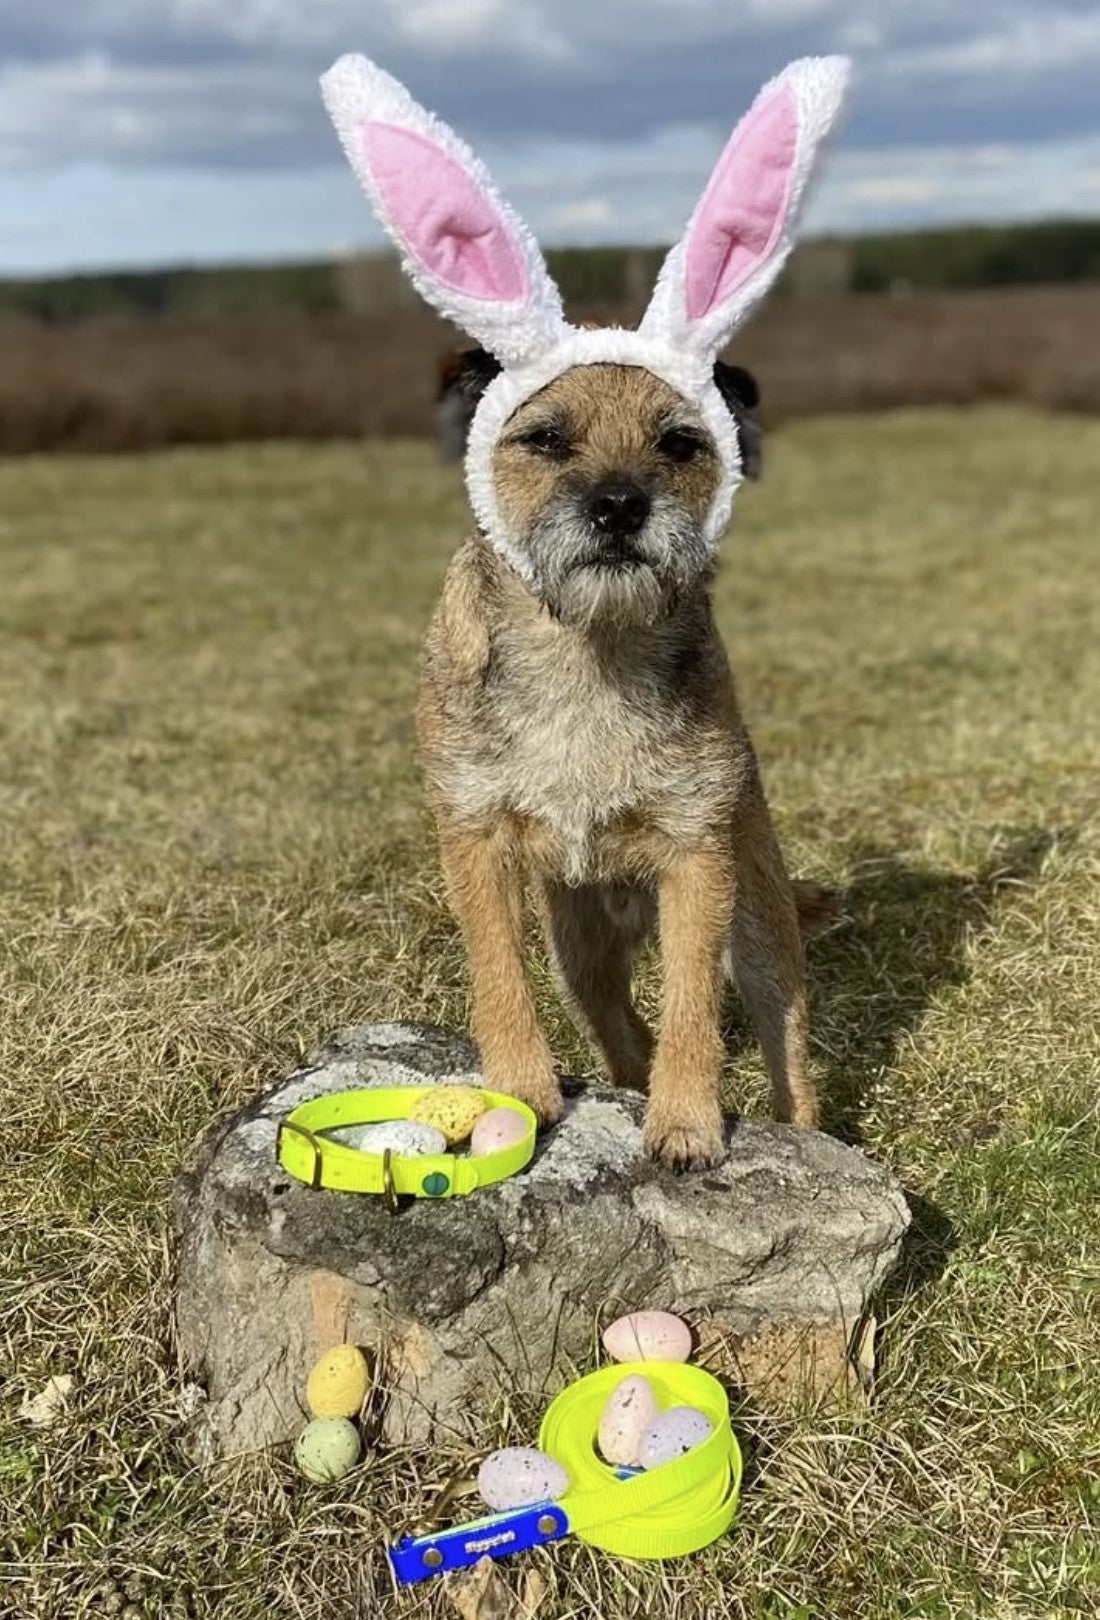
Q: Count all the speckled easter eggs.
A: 9